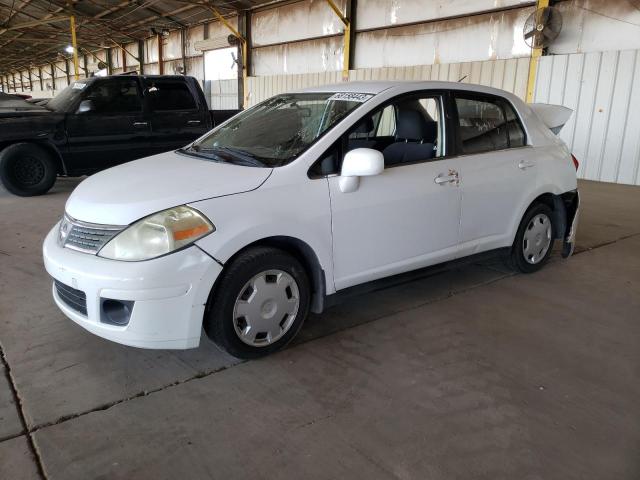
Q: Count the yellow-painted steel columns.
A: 4